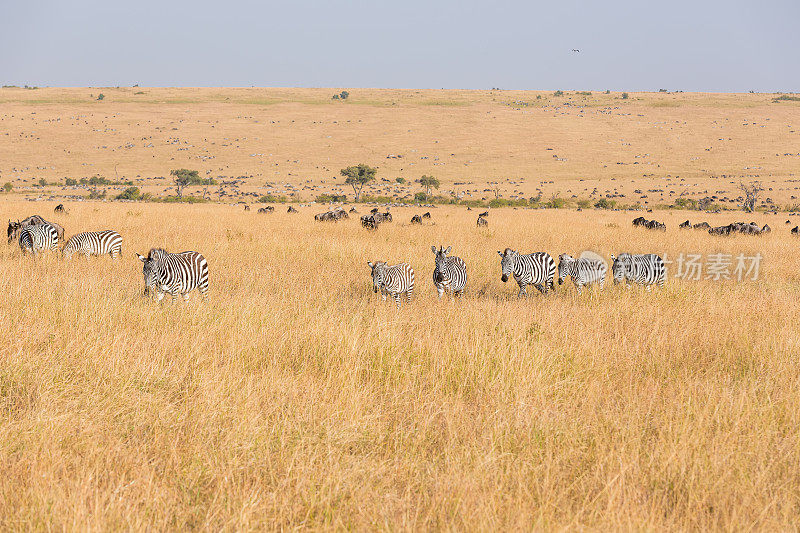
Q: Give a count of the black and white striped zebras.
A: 8